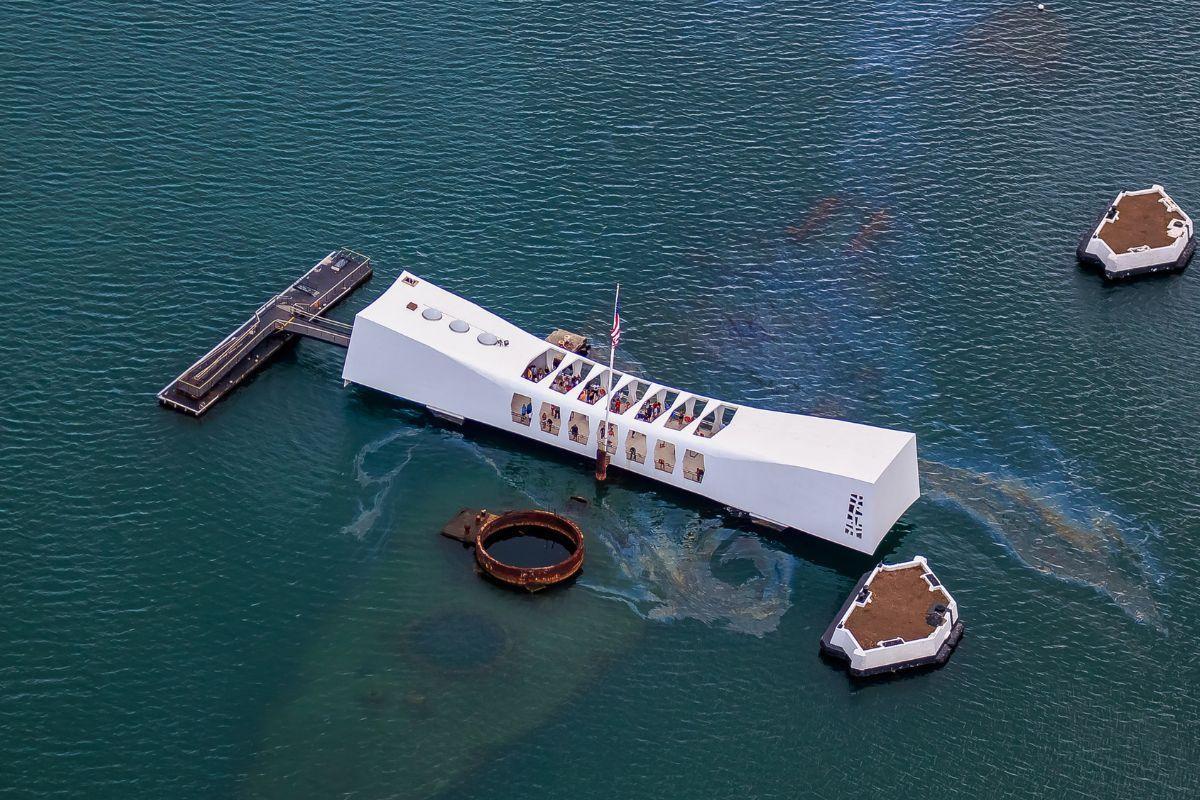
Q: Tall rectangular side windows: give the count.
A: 7